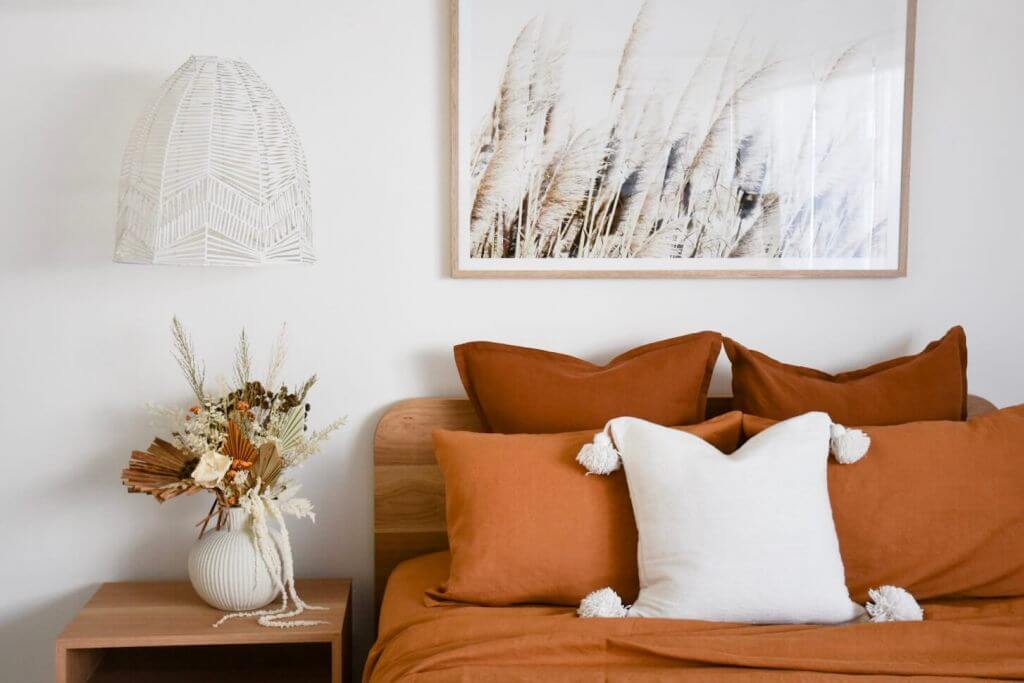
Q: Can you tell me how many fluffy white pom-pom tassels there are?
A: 4